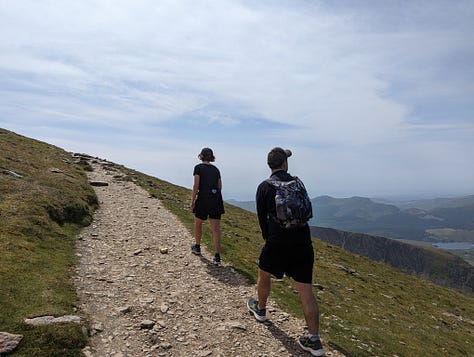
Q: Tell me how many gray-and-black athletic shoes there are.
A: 2